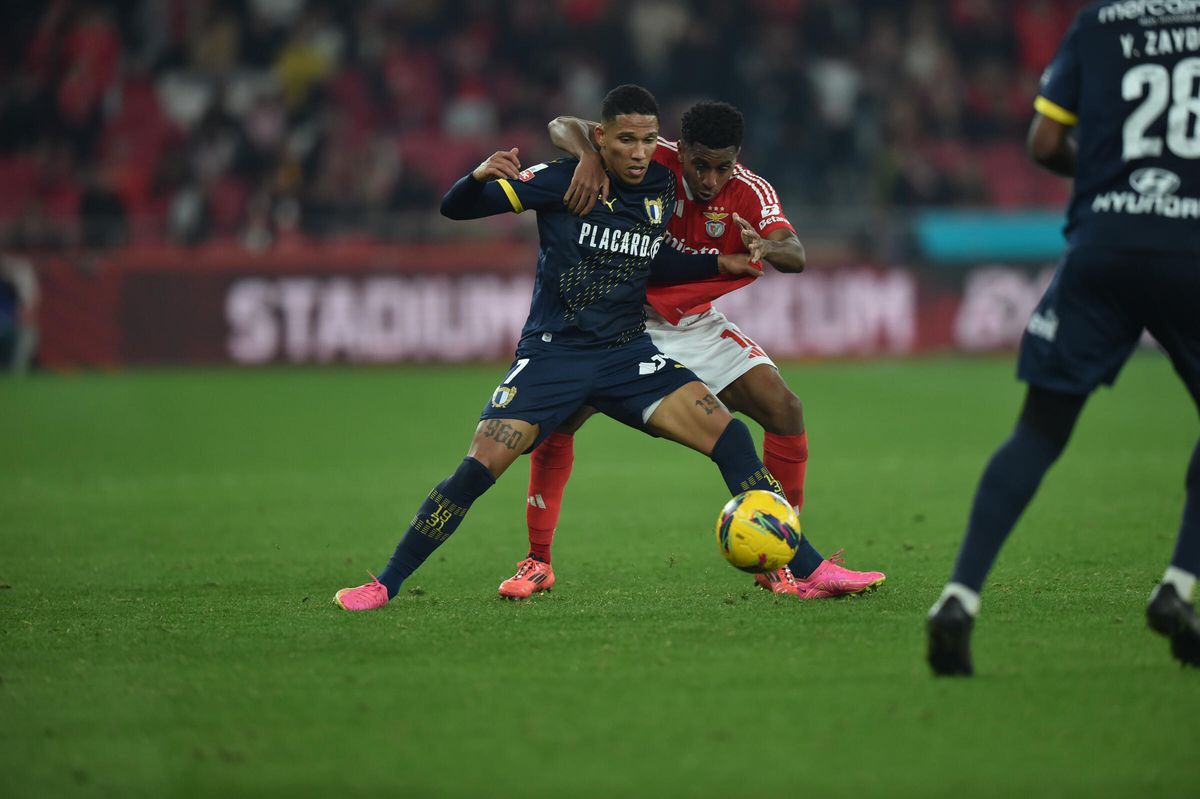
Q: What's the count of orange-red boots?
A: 2